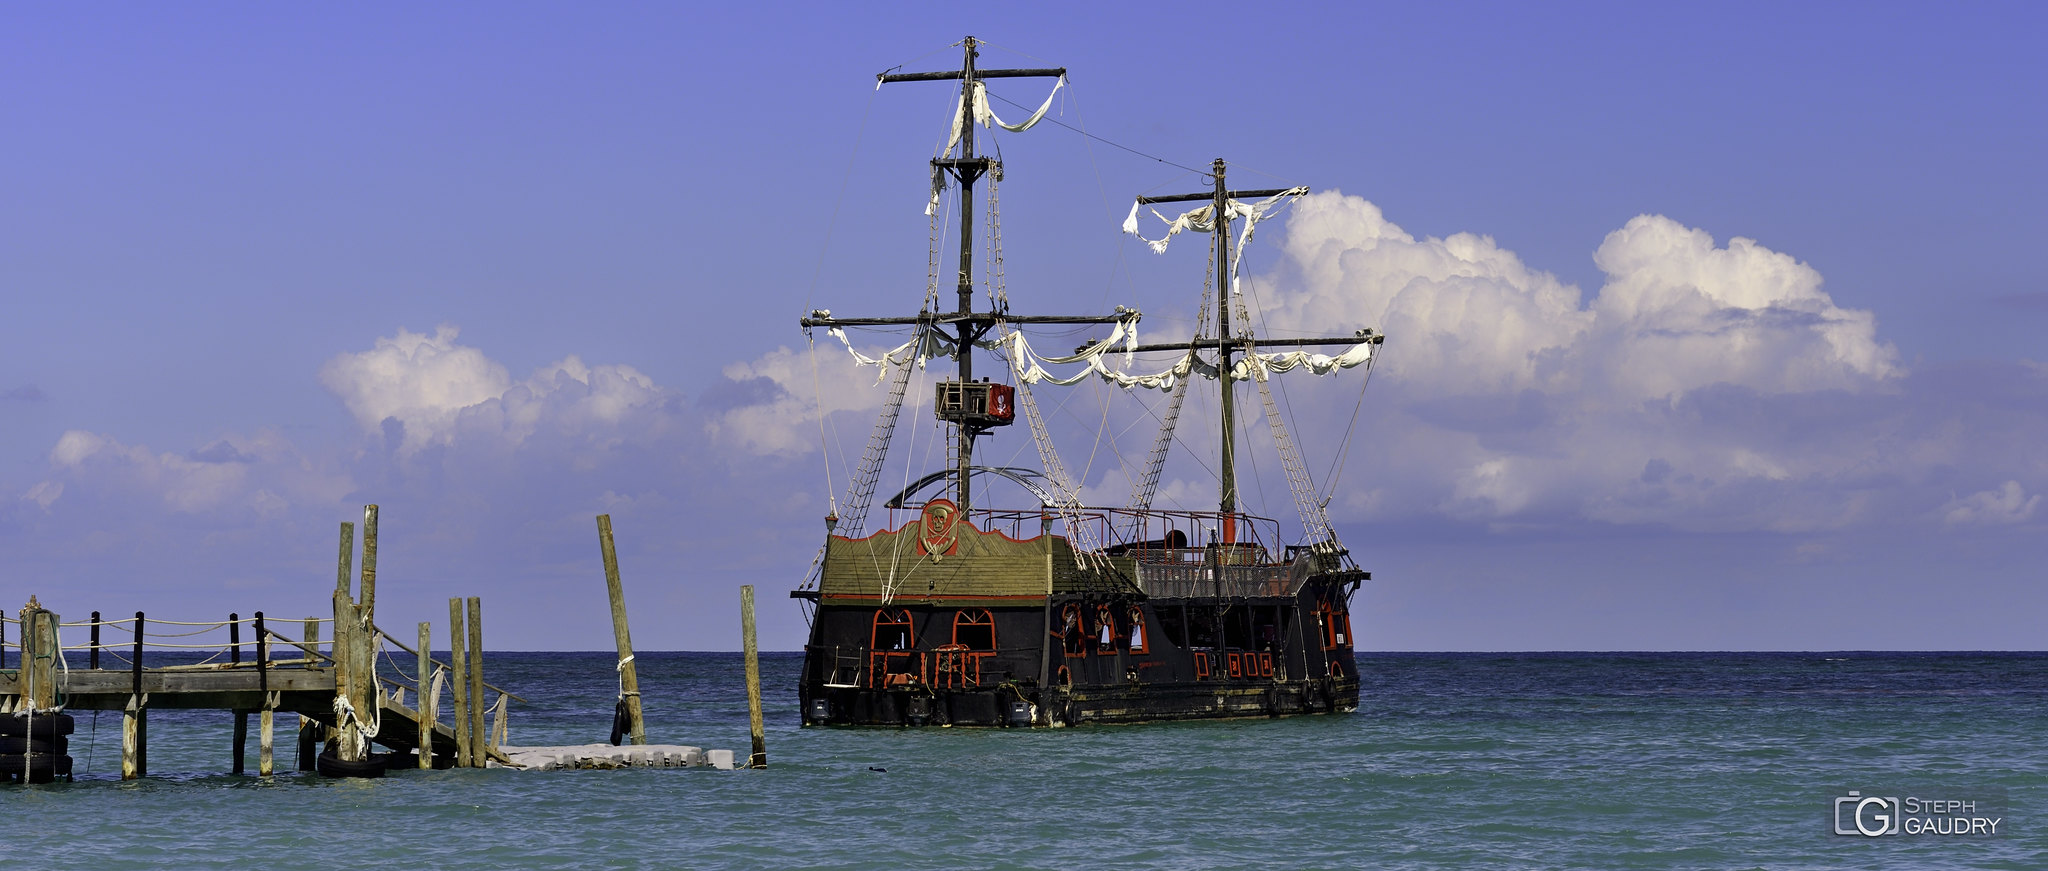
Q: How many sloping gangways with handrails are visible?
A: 1